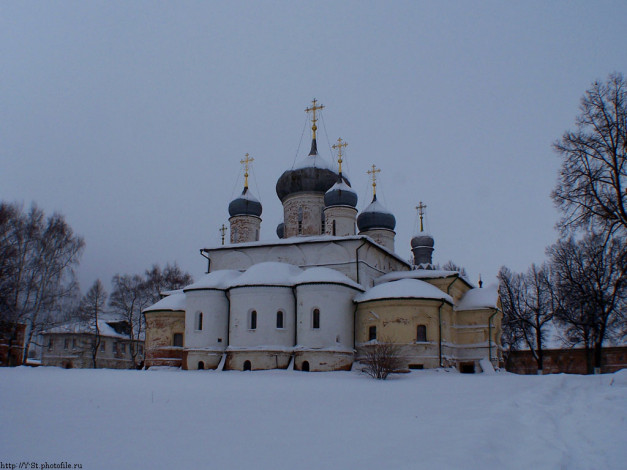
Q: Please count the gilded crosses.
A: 6